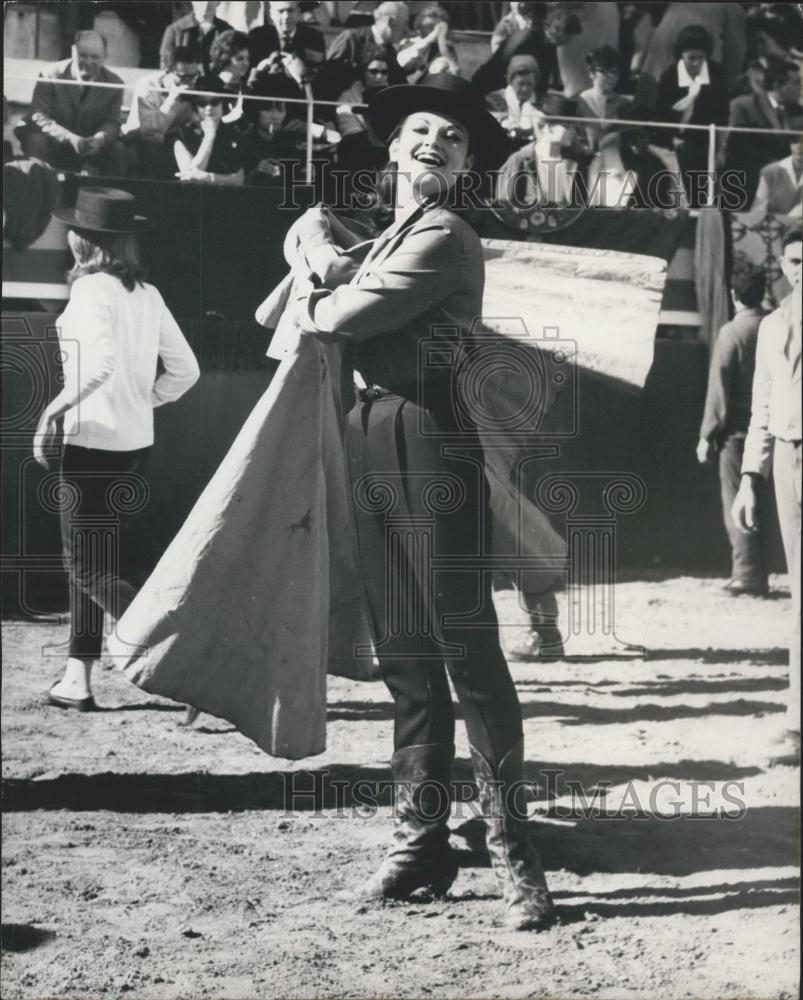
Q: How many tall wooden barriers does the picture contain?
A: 1